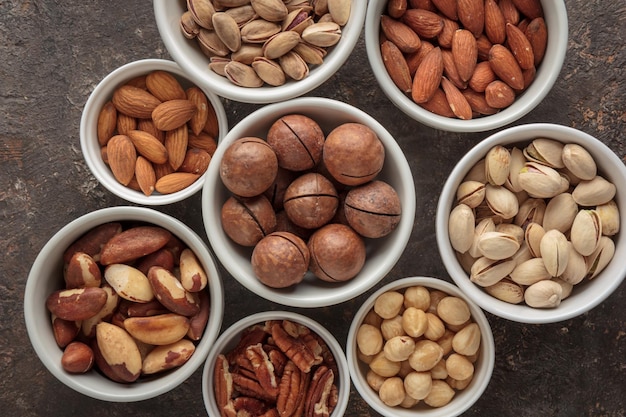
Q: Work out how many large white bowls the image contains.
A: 5